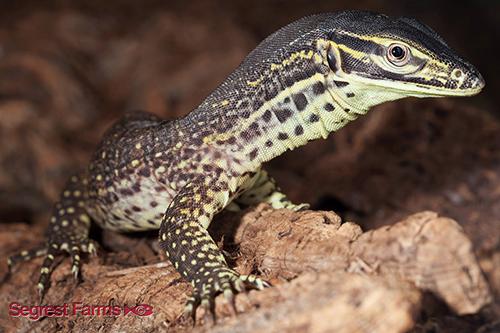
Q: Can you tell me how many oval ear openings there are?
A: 1